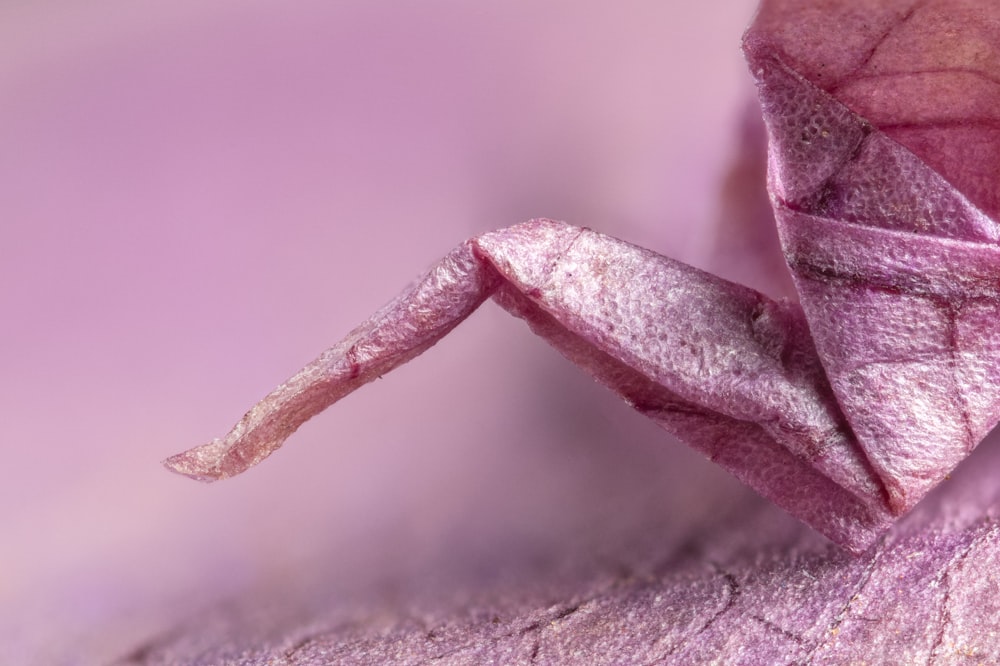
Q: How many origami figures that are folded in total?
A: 1